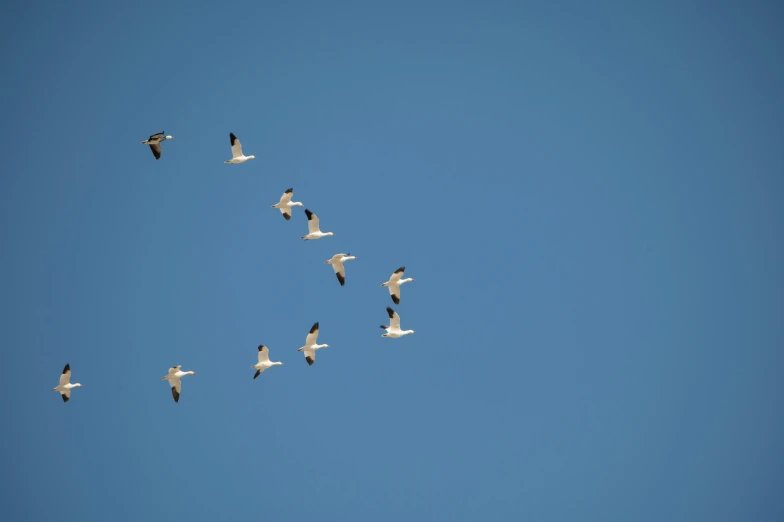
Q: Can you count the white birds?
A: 10